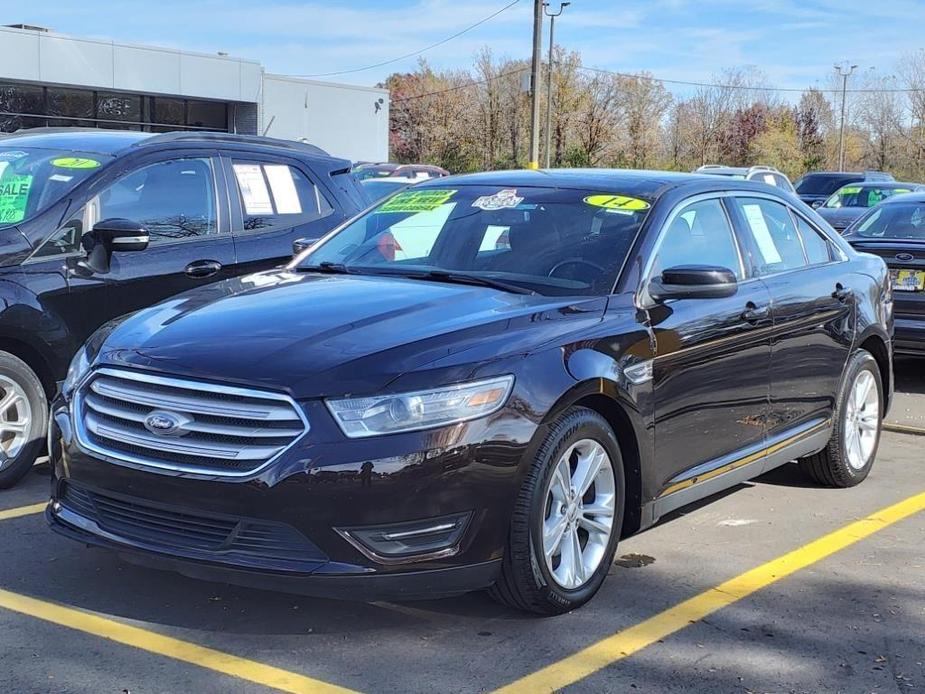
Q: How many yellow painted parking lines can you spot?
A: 3